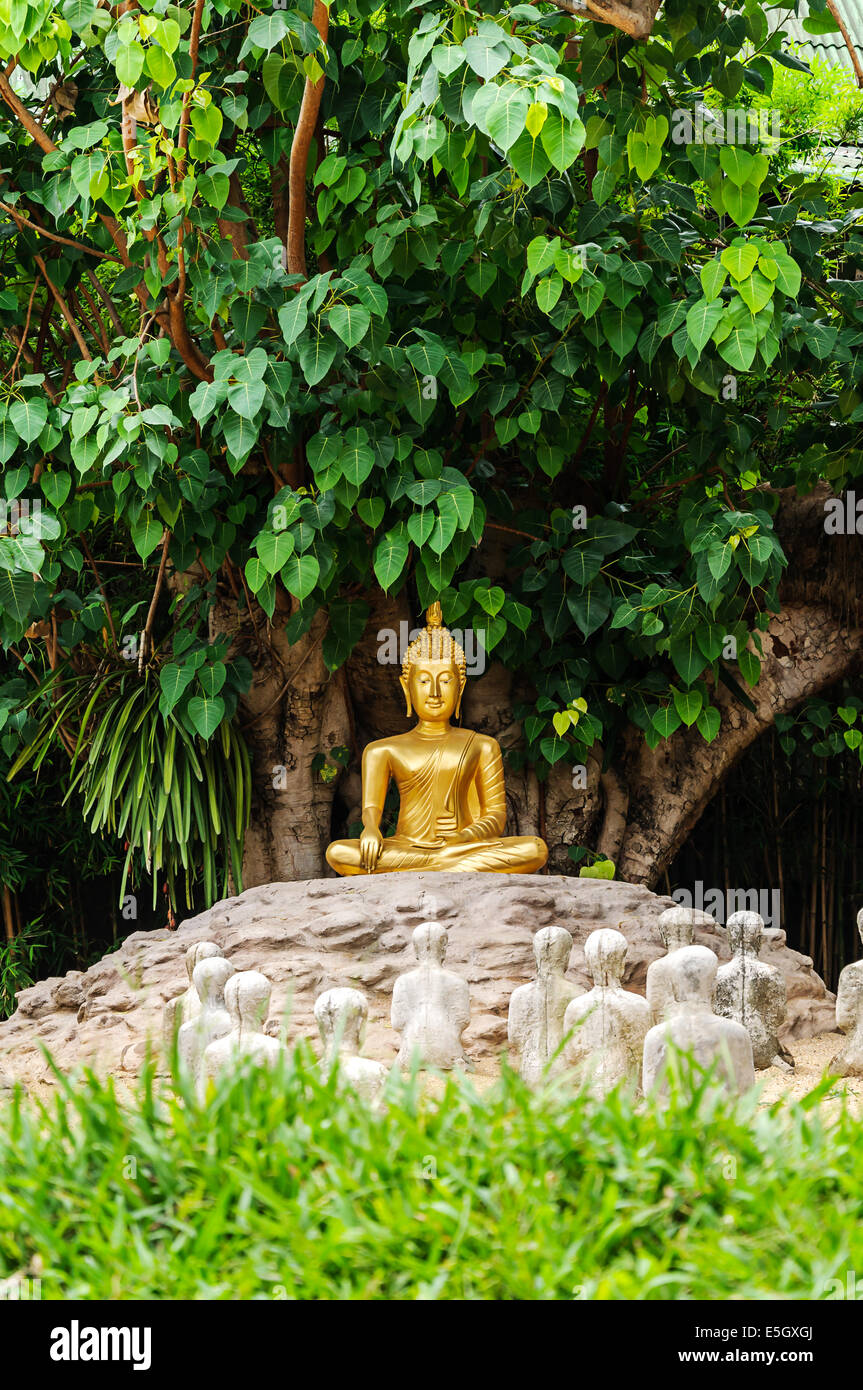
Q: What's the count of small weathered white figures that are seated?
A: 11